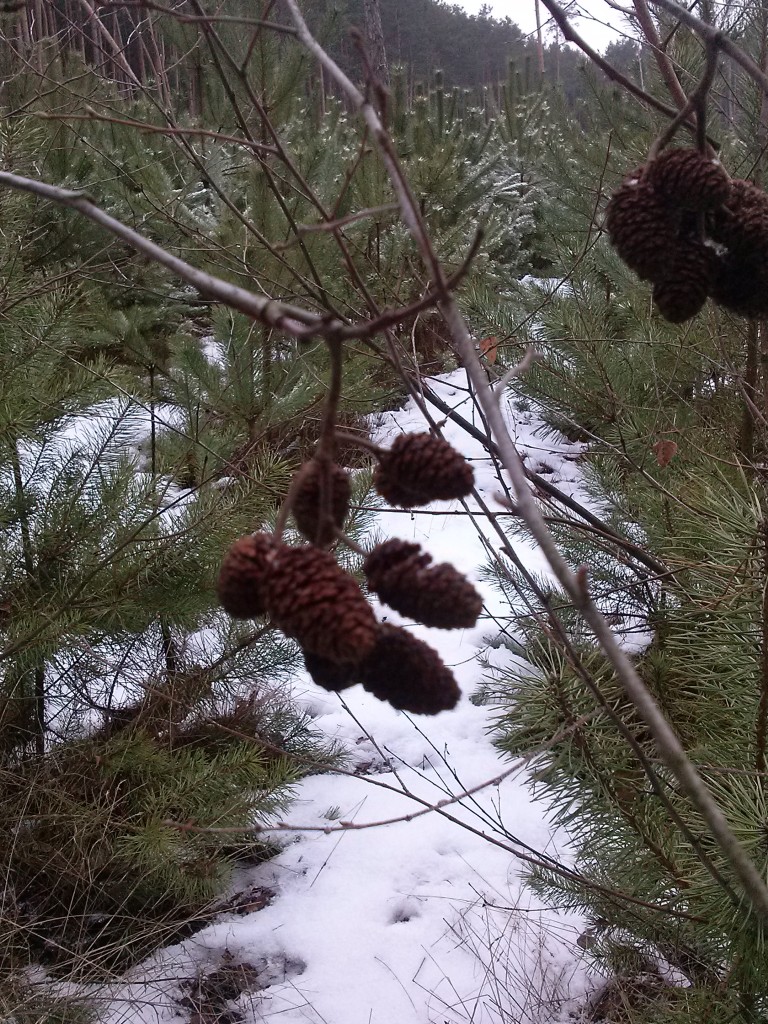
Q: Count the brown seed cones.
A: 12